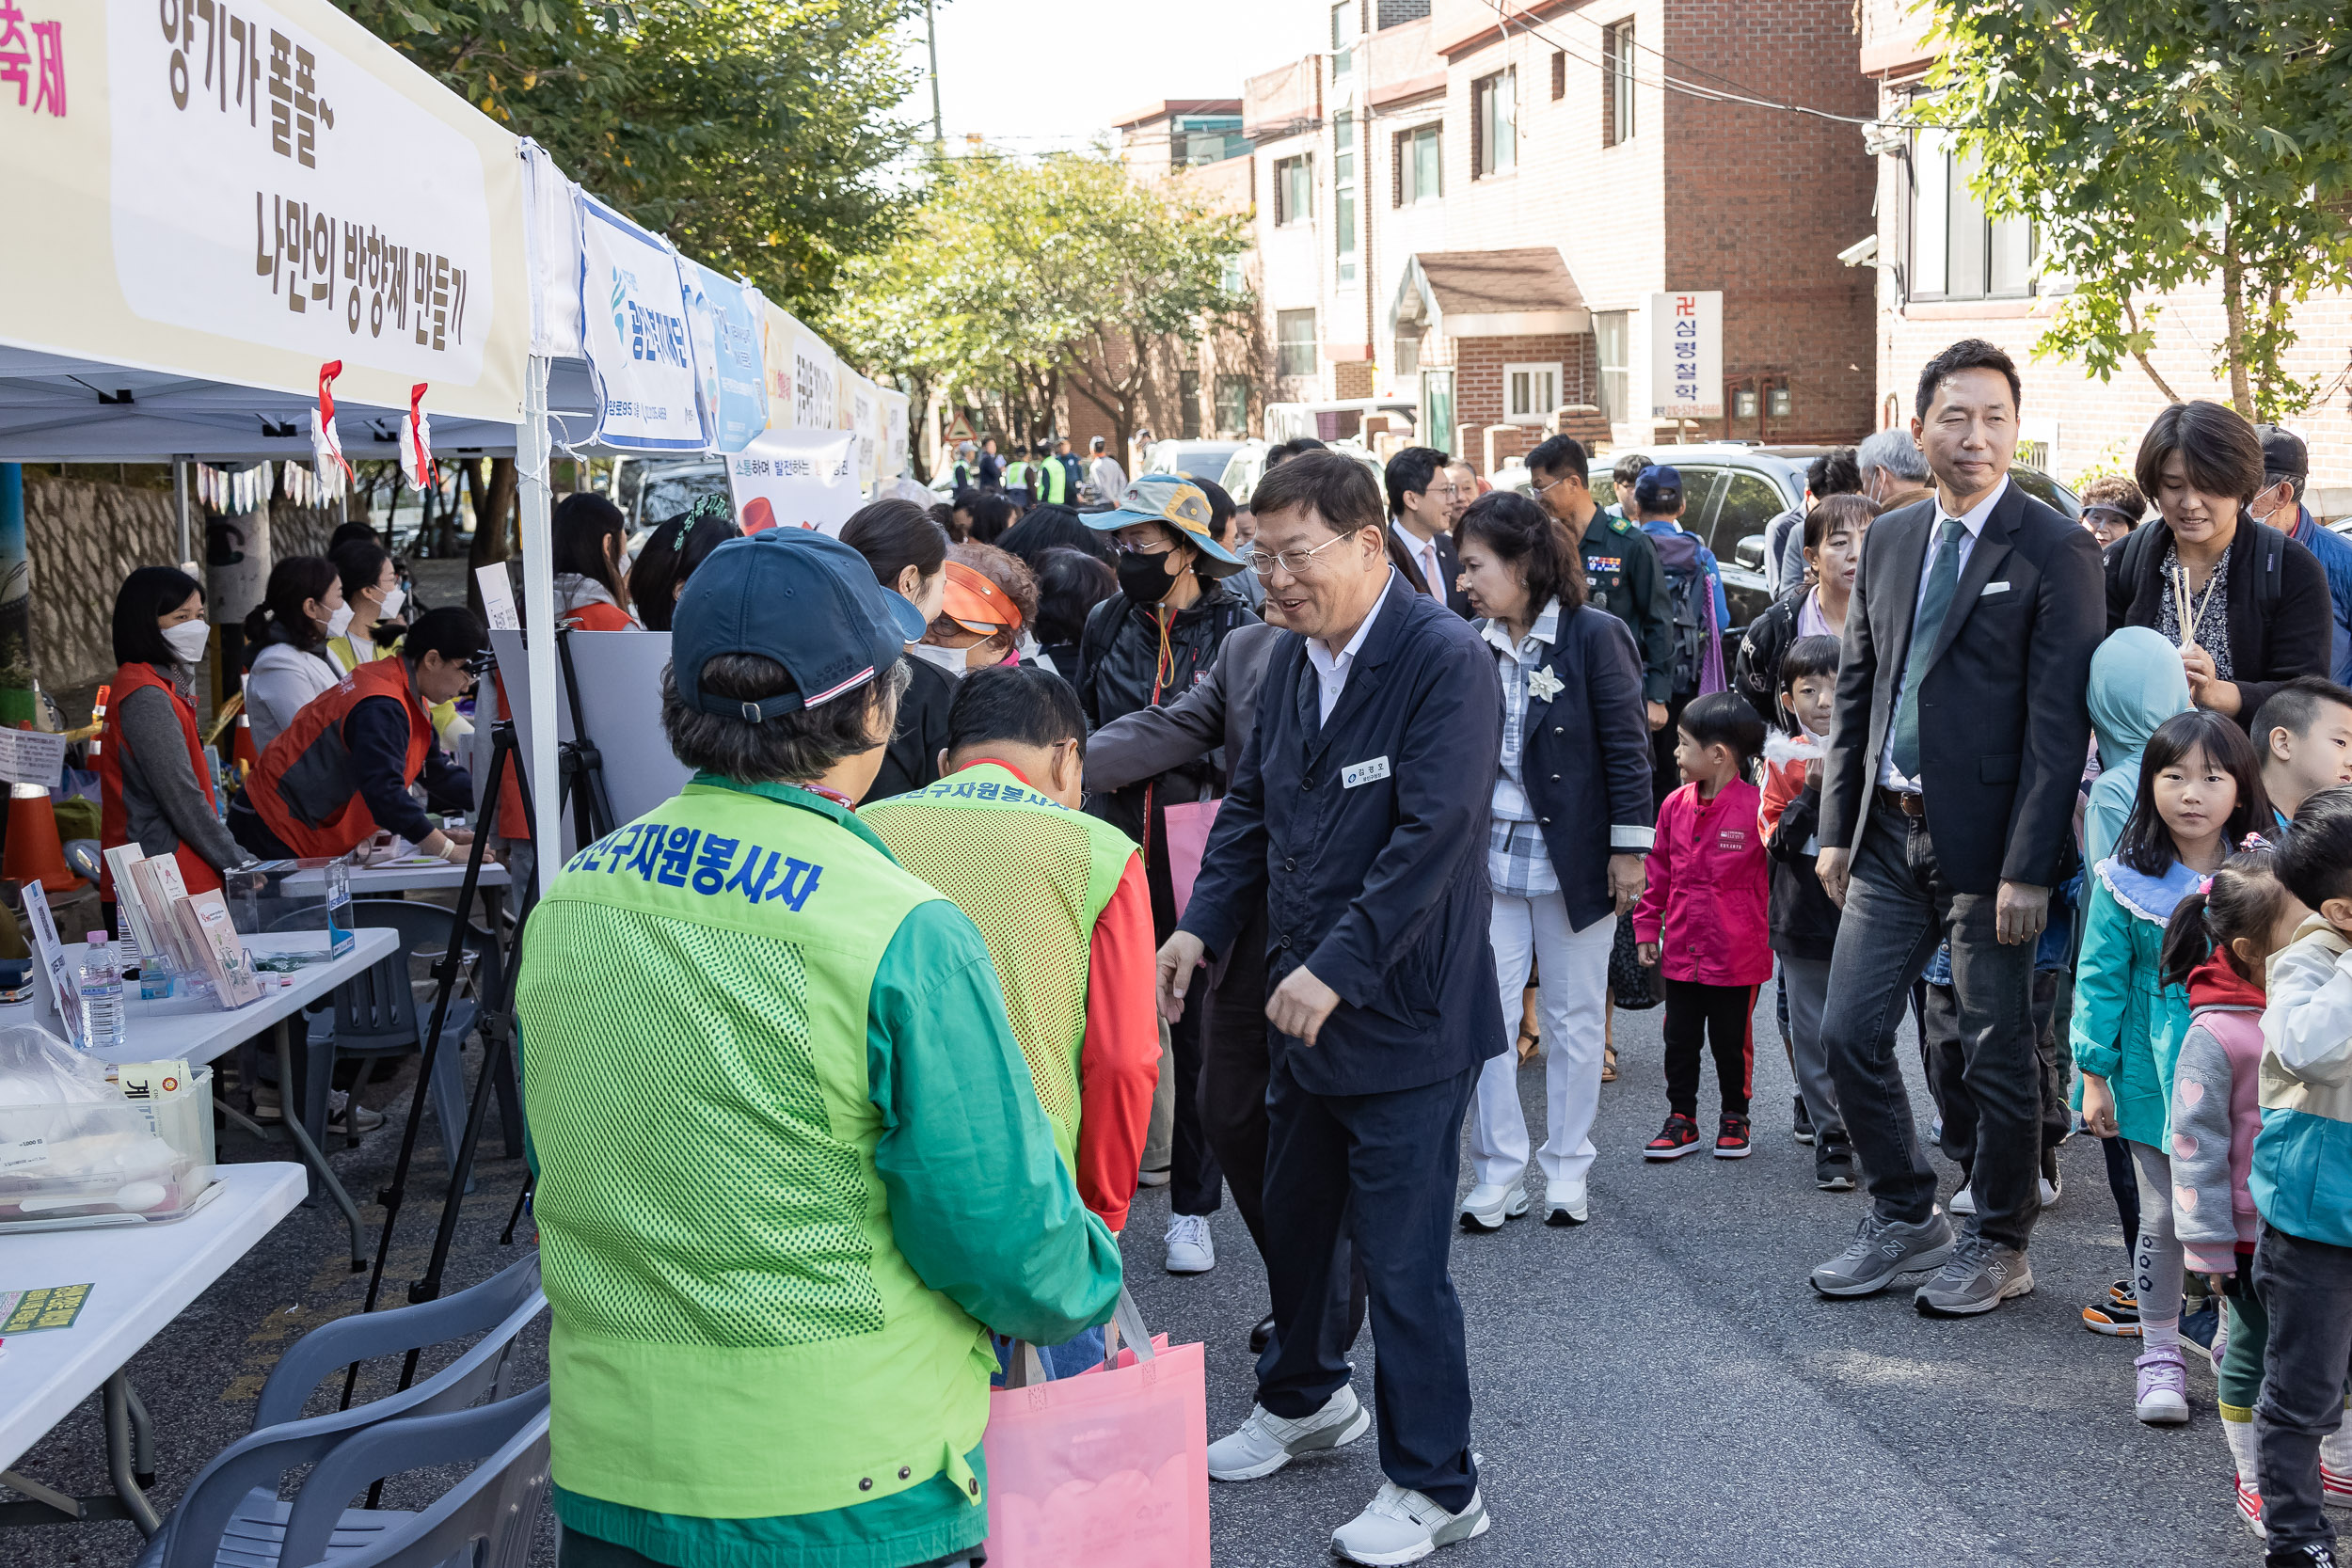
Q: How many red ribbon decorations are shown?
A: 2